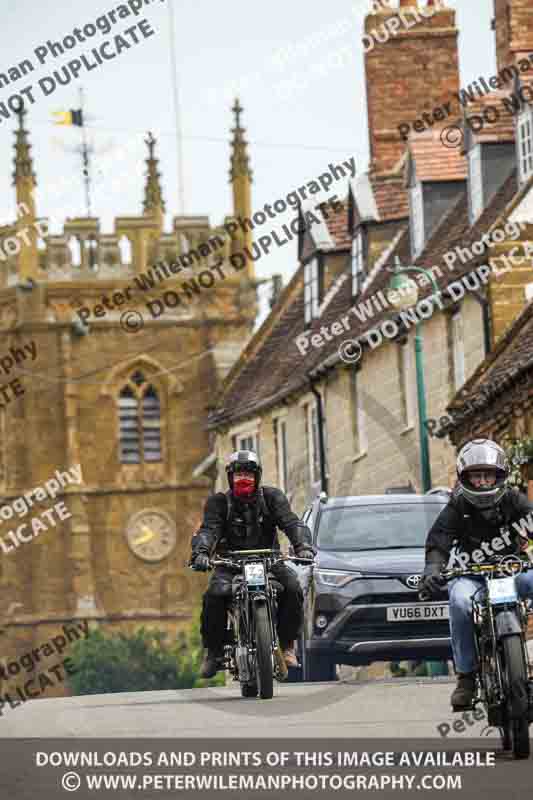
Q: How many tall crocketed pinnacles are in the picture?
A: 3